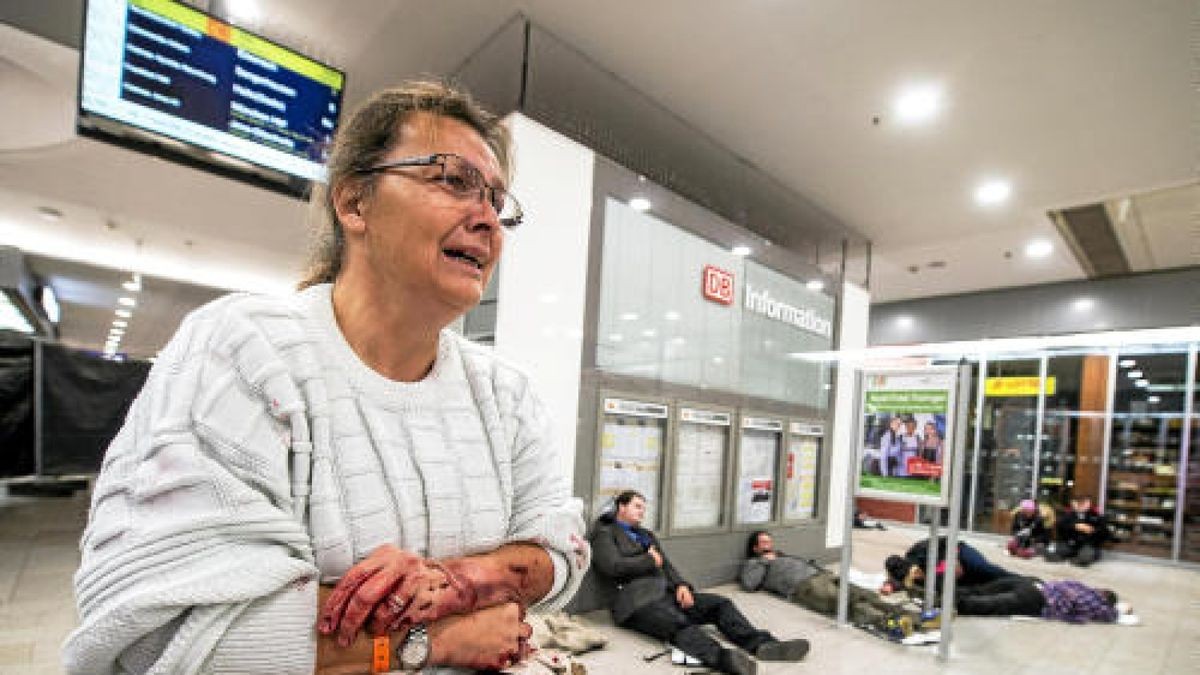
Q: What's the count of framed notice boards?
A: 4